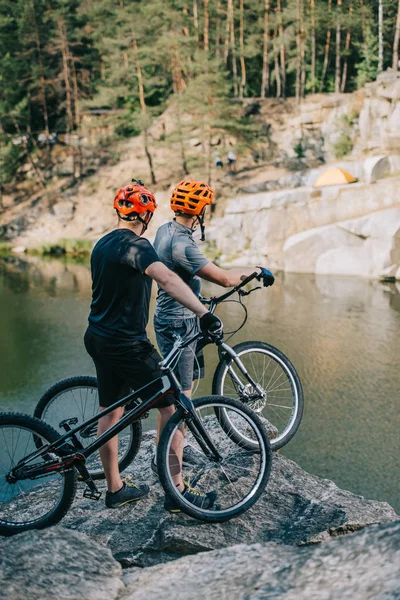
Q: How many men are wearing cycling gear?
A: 2